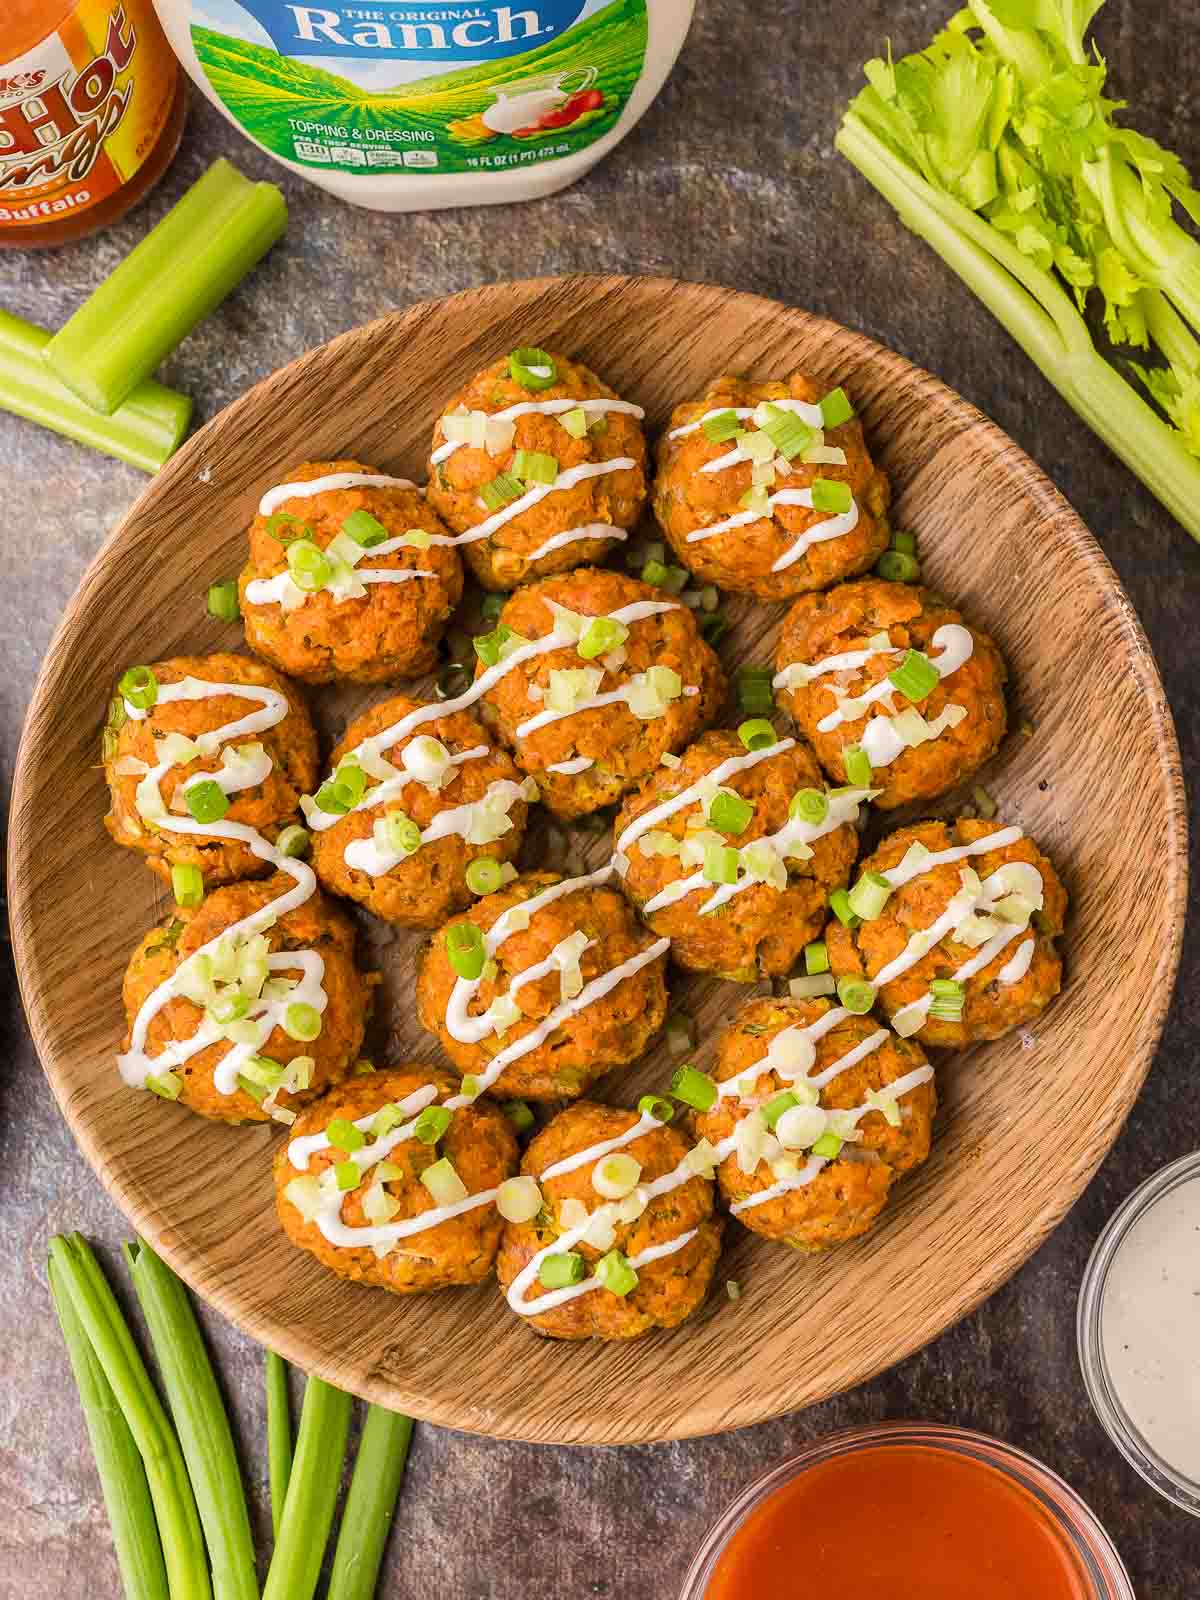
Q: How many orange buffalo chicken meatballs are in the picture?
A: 14